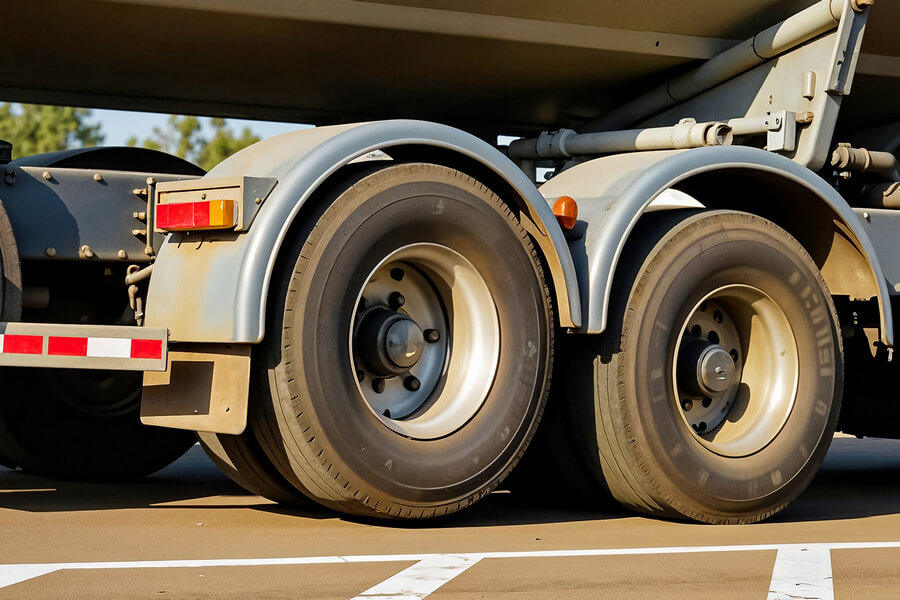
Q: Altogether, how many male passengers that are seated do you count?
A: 0